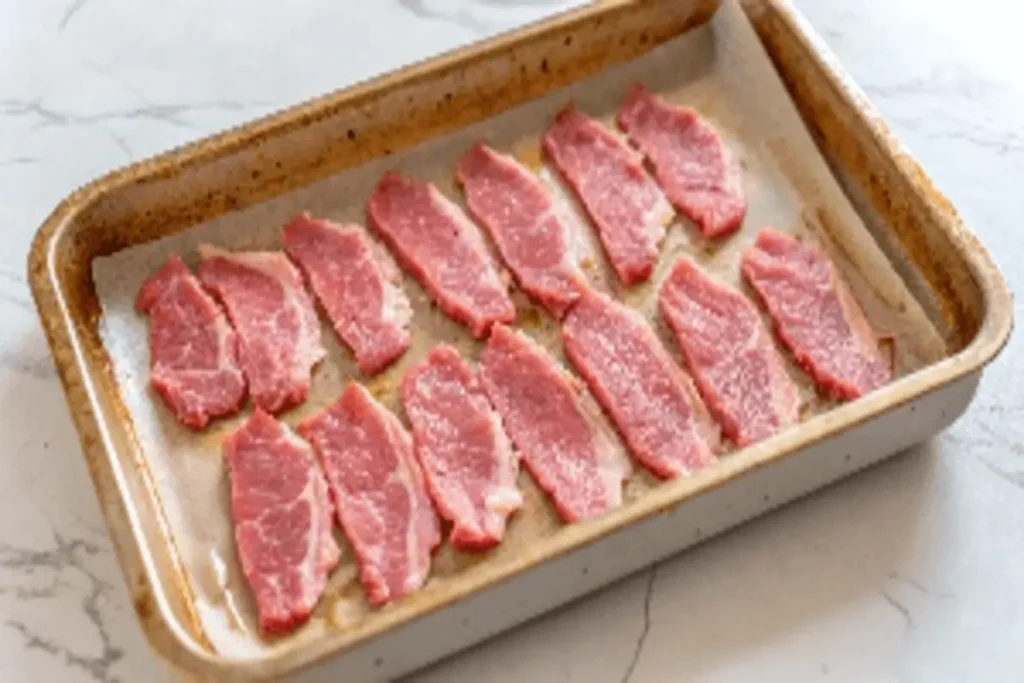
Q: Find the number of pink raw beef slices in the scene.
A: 14